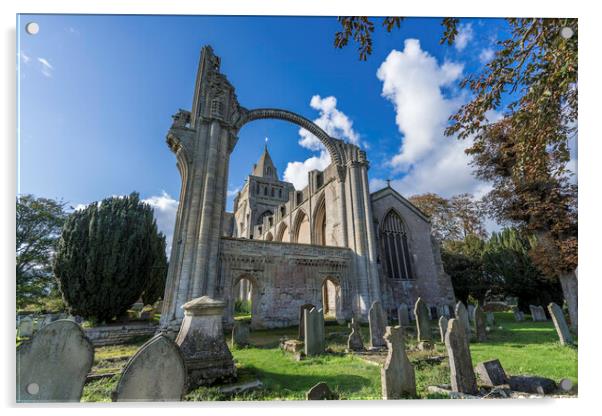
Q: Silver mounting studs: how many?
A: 4